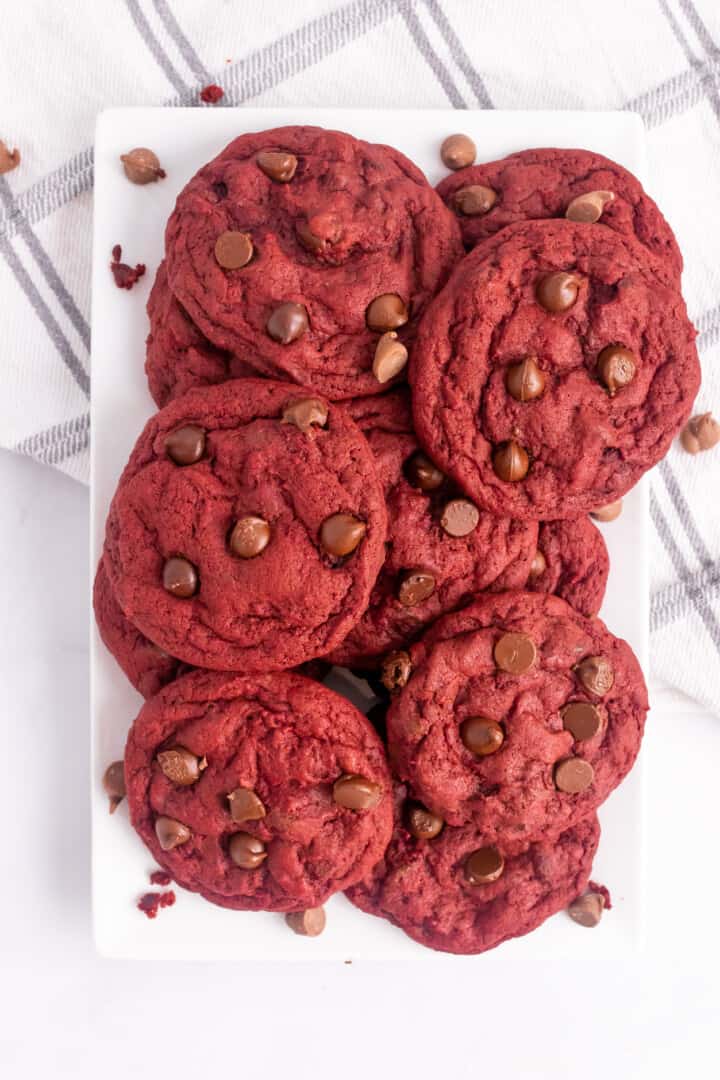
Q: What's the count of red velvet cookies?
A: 11